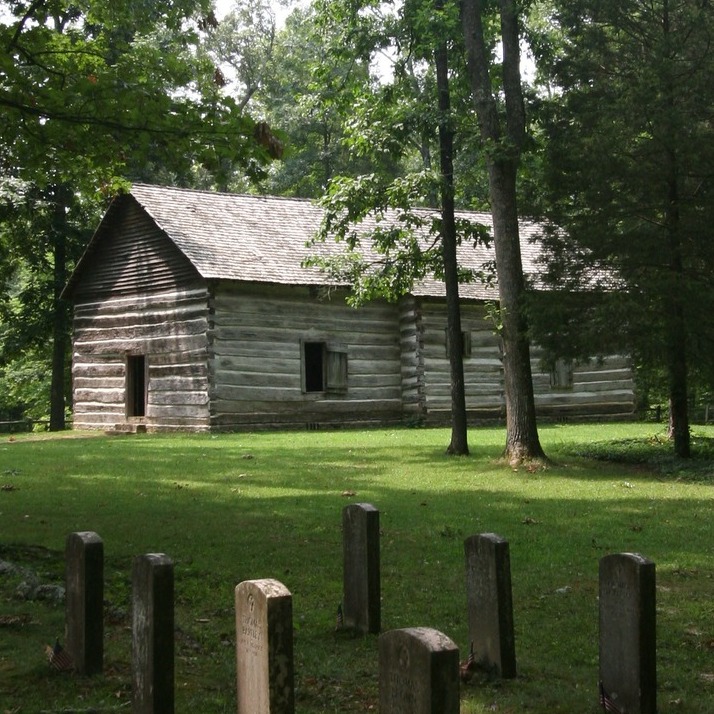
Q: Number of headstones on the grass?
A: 7